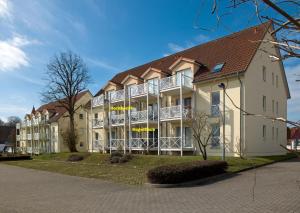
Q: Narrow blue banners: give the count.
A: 0